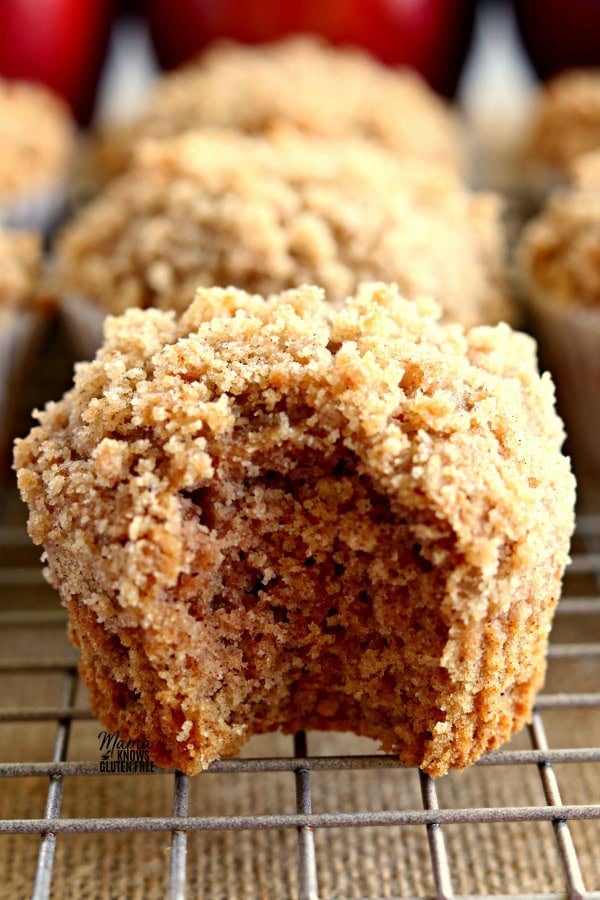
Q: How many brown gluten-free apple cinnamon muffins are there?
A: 7